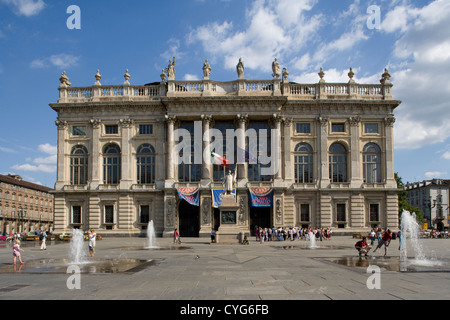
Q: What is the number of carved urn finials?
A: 8